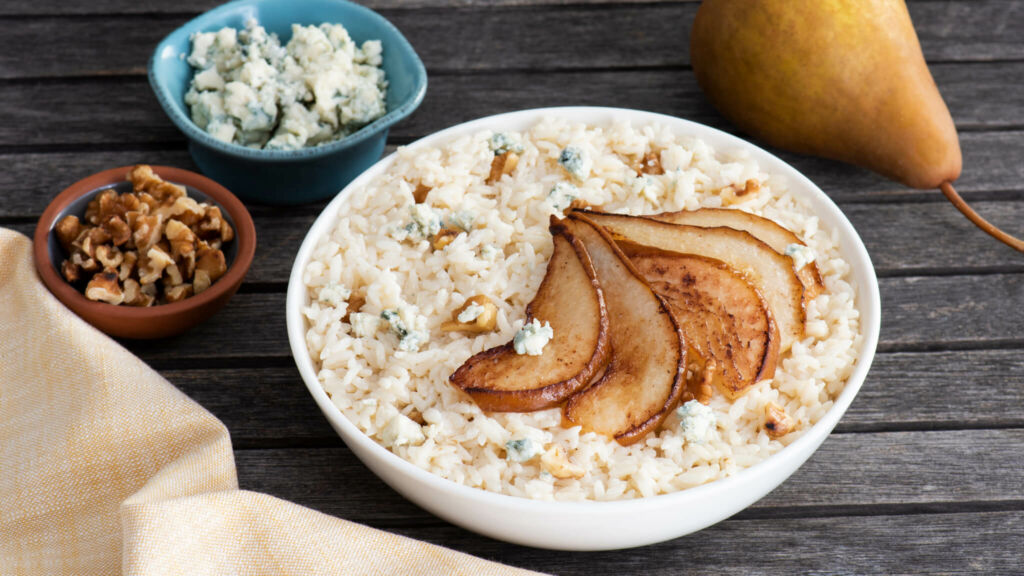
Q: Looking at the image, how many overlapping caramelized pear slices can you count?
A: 5